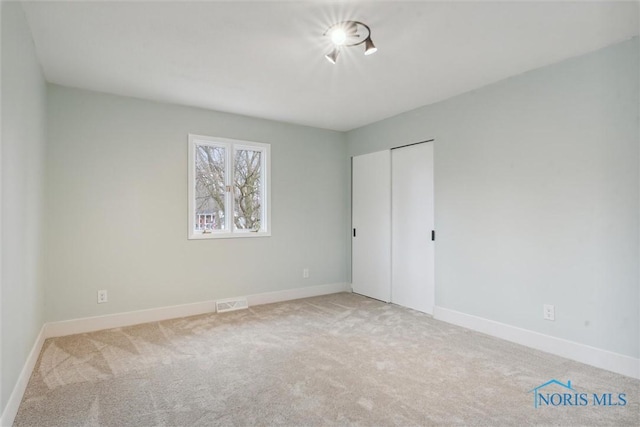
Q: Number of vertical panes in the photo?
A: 2